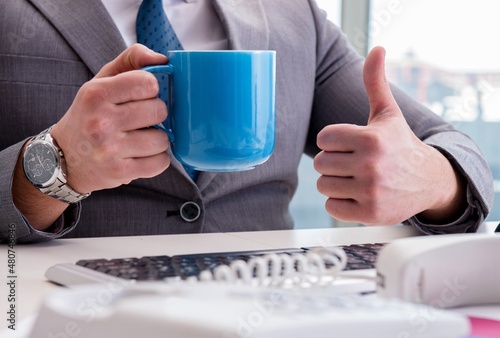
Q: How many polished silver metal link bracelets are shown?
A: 1